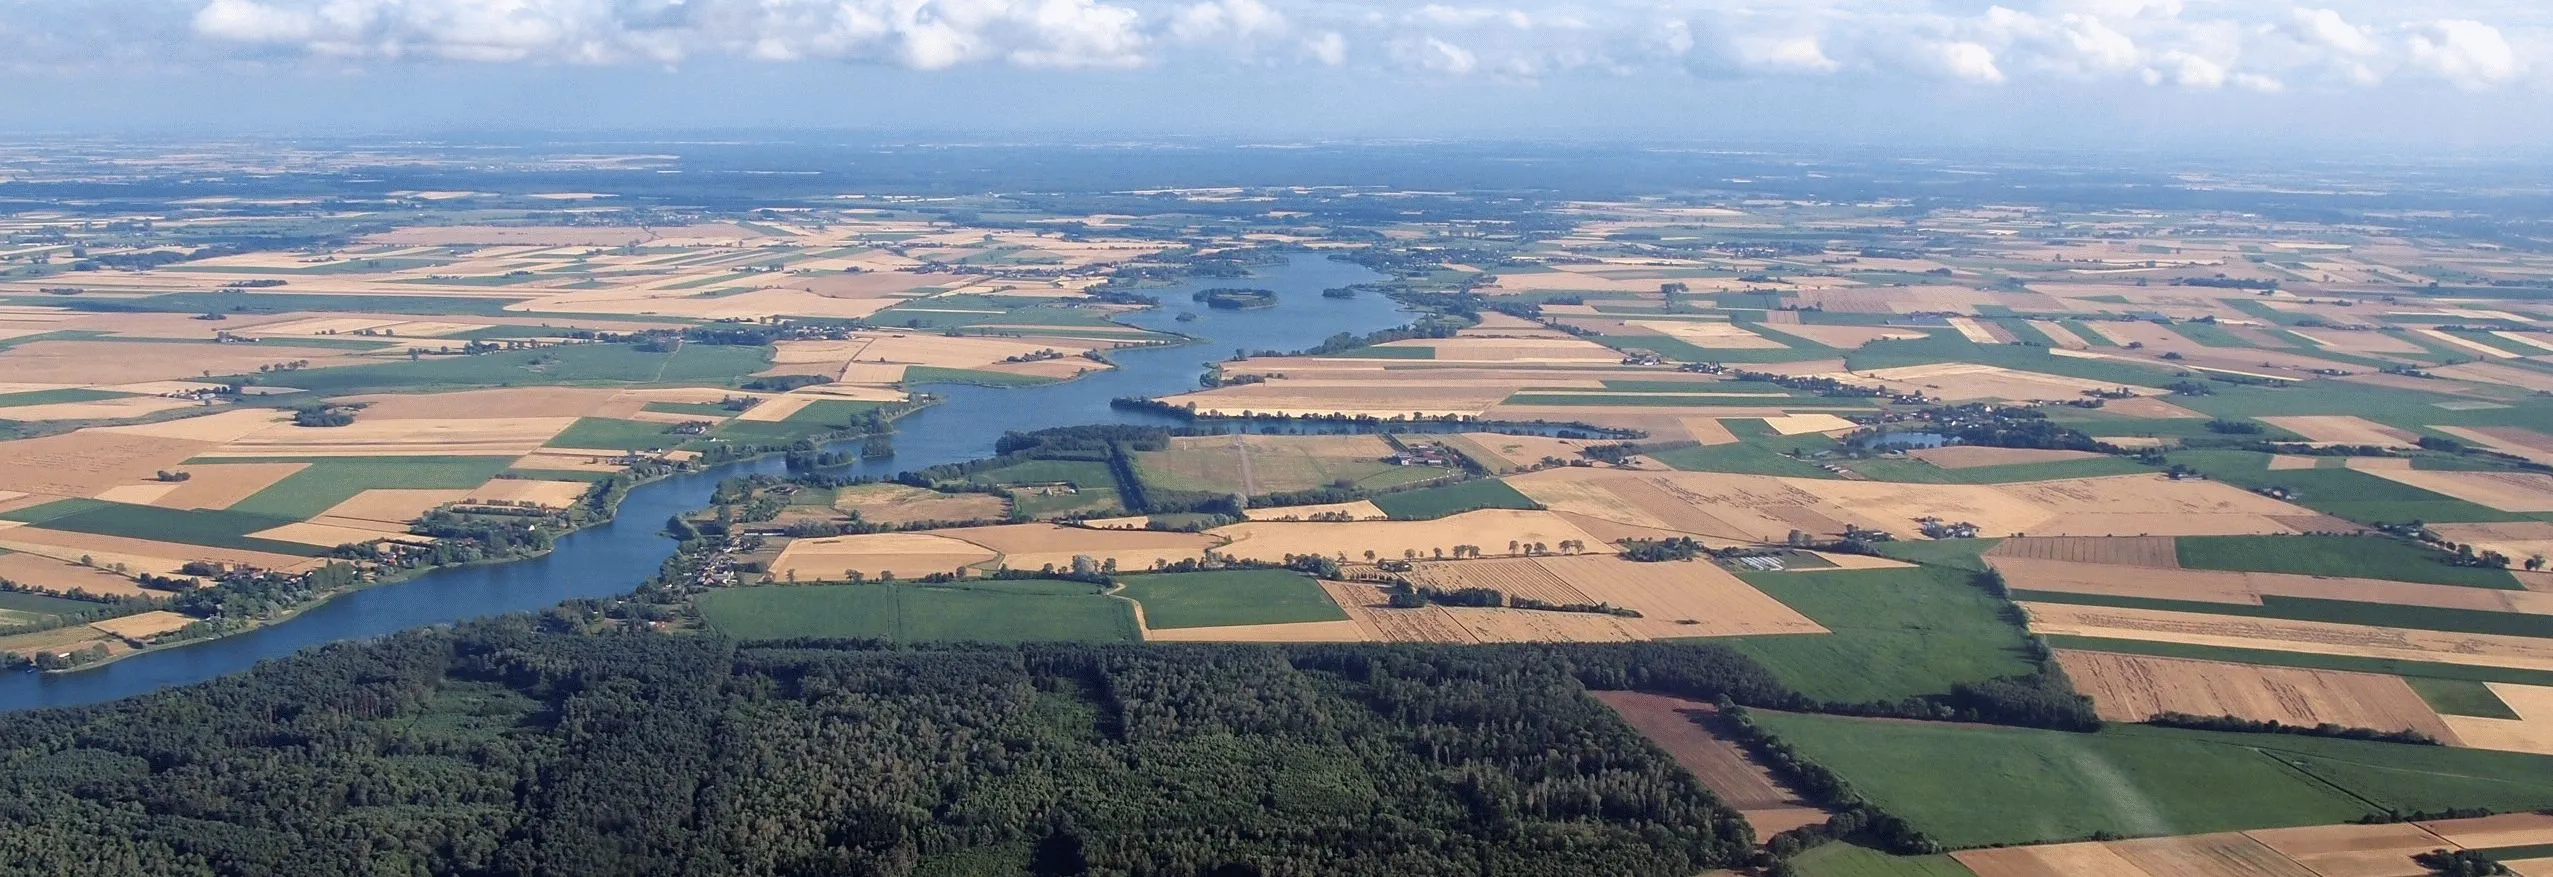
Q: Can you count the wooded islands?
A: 5